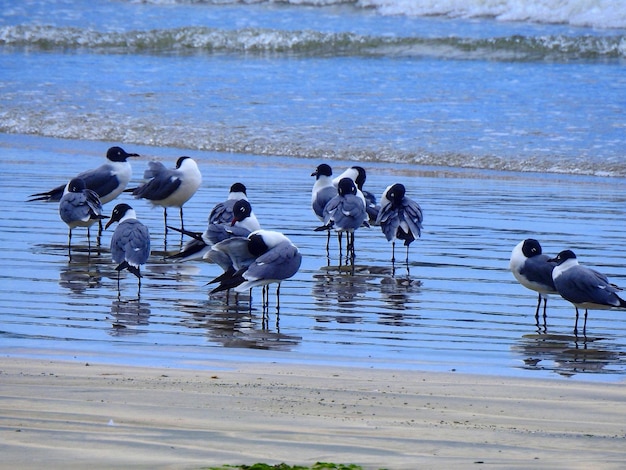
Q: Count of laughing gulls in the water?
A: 13